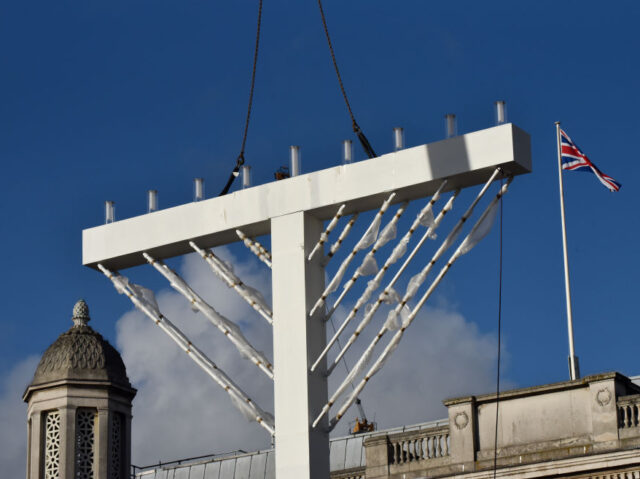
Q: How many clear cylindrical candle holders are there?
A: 9